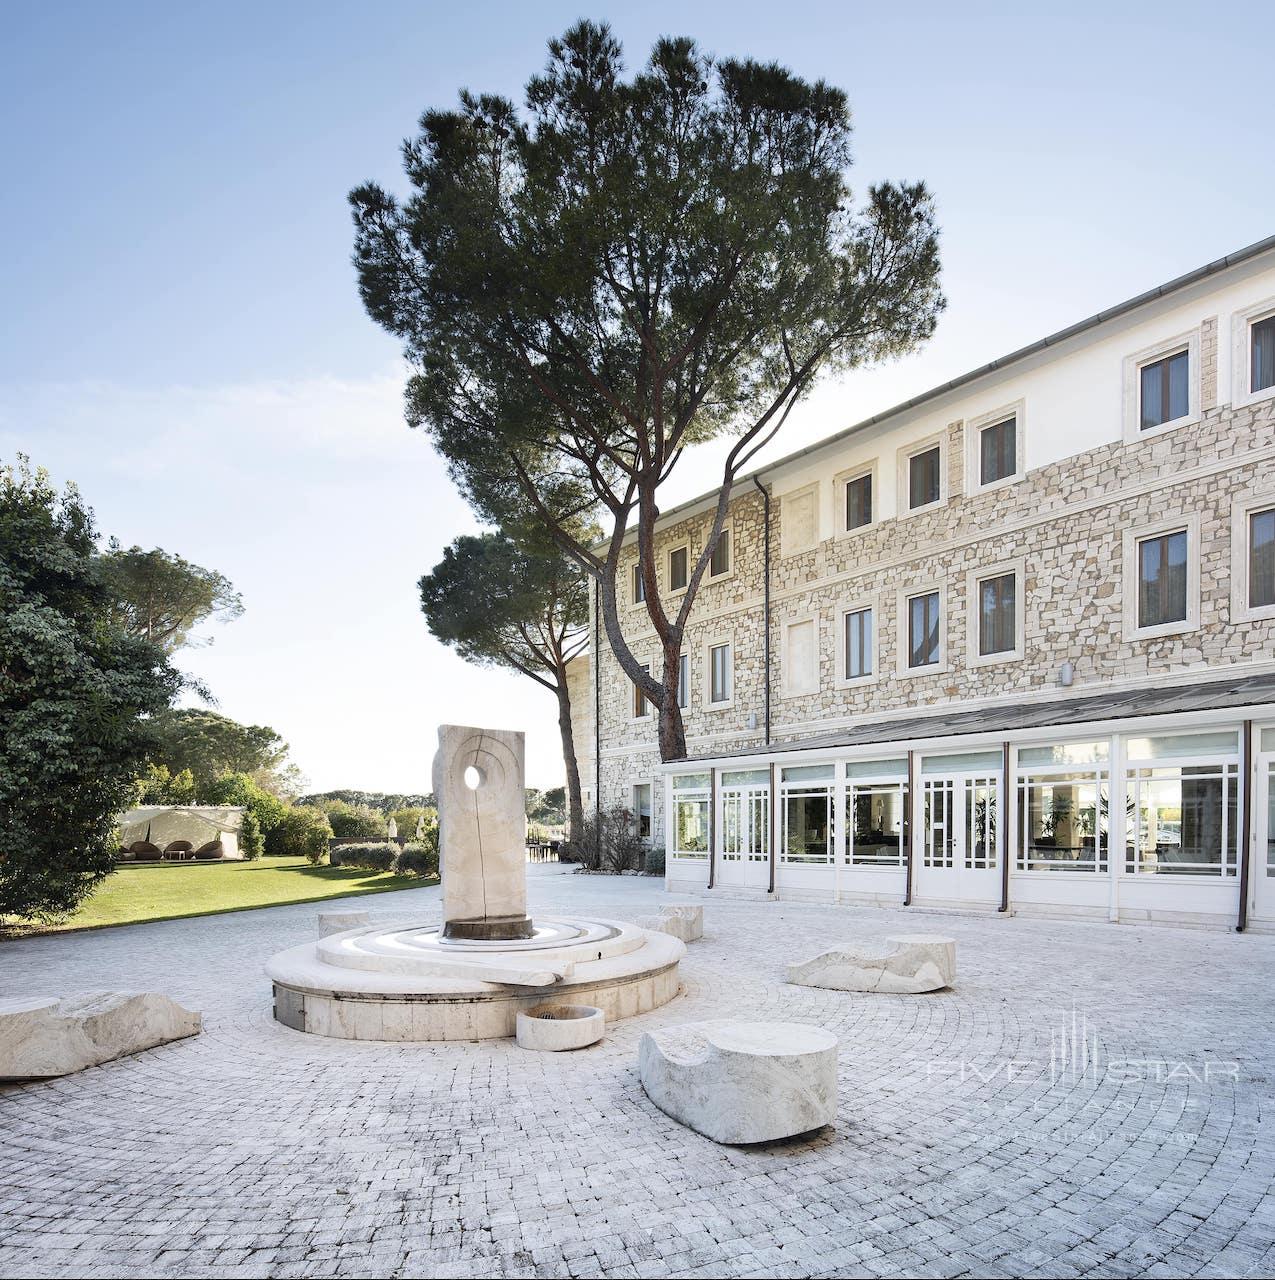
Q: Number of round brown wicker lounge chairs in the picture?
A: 3